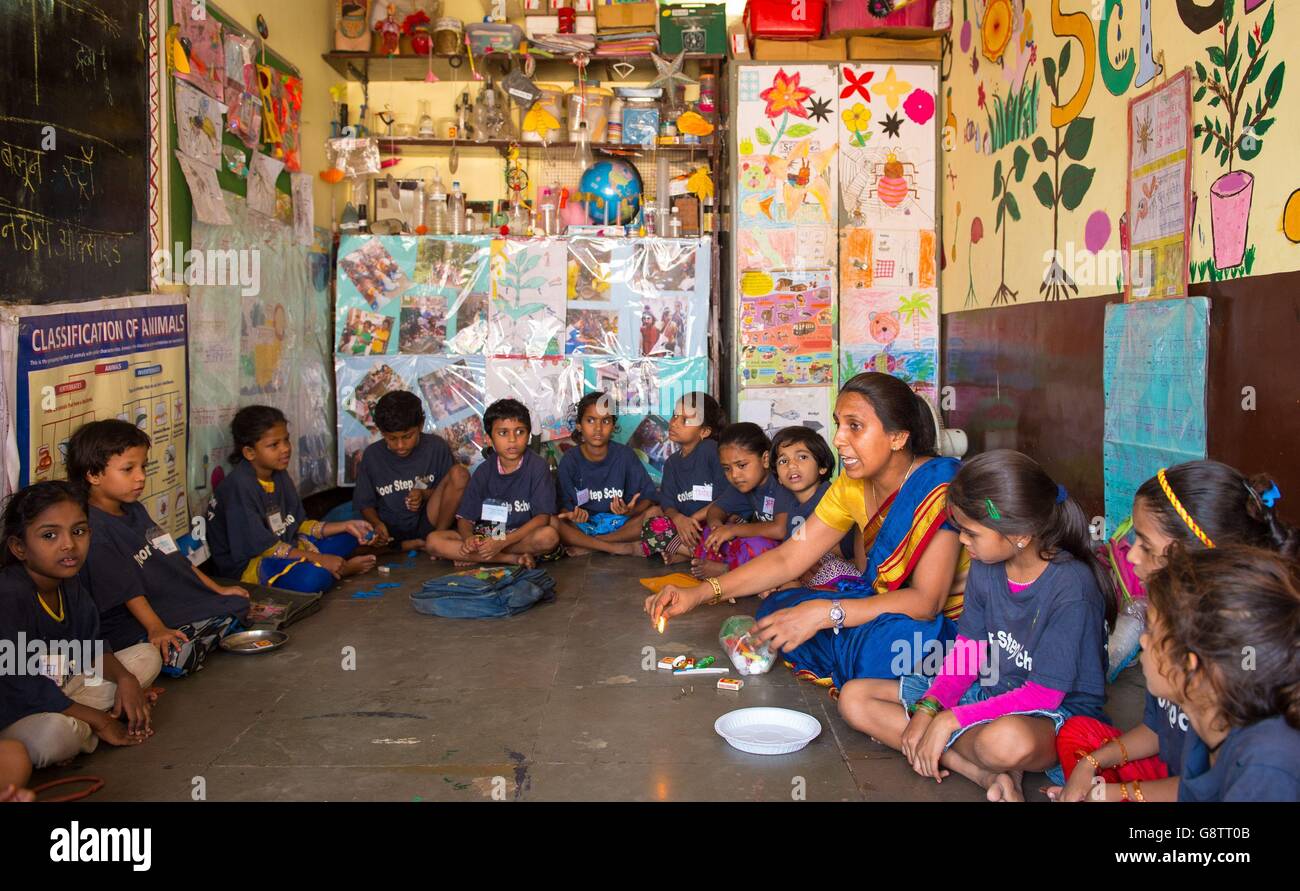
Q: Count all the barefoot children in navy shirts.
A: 12